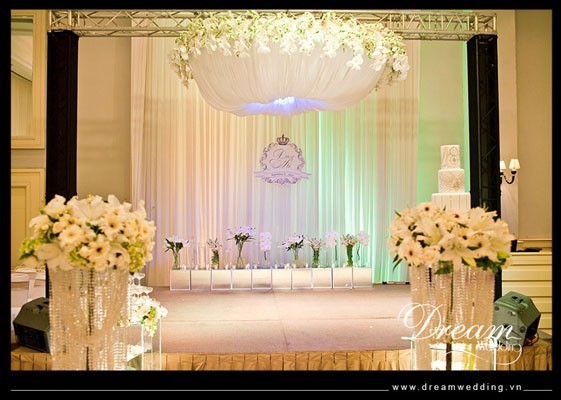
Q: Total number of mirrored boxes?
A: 10